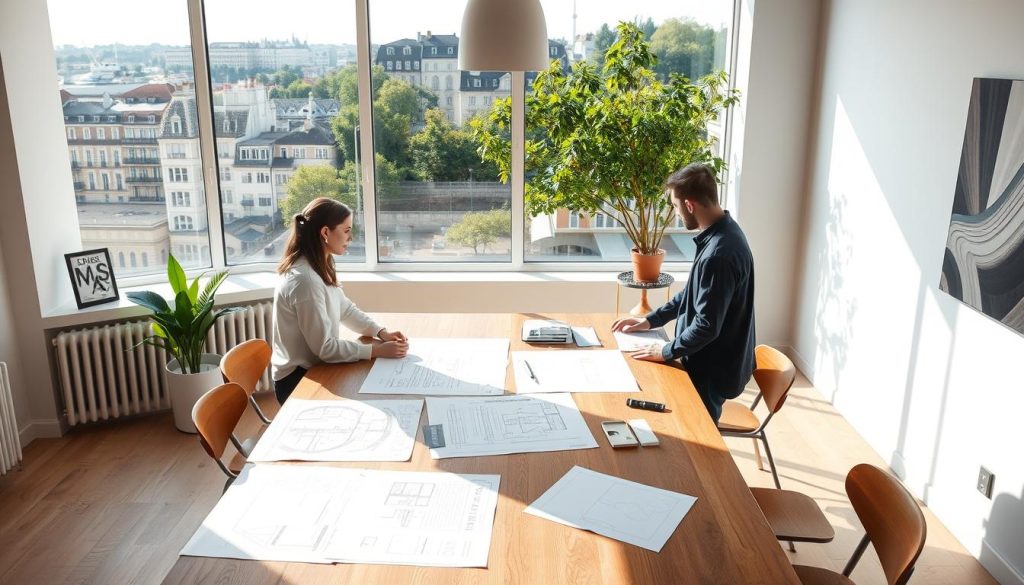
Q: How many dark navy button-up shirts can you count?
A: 1